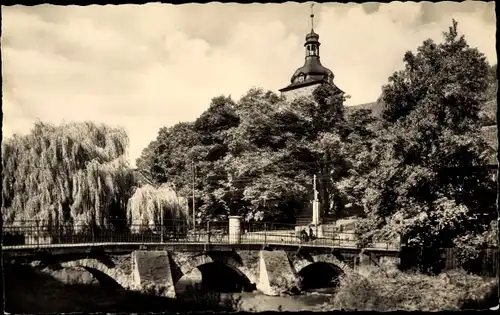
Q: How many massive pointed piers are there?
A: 2